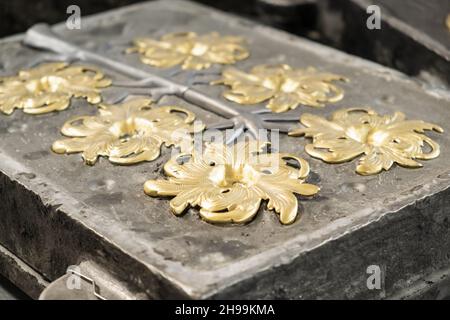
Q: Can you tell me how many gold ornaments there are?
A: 6